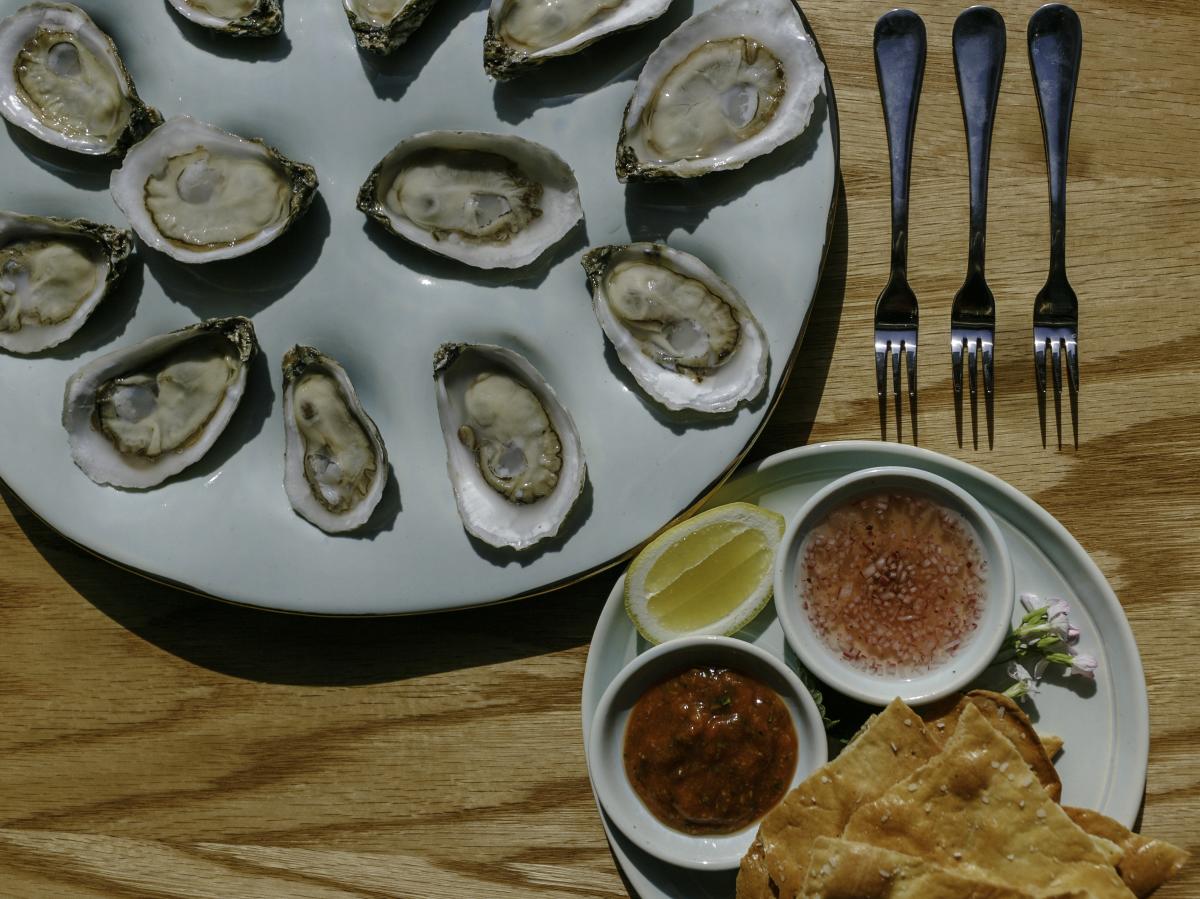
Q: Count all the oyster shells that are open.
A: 12